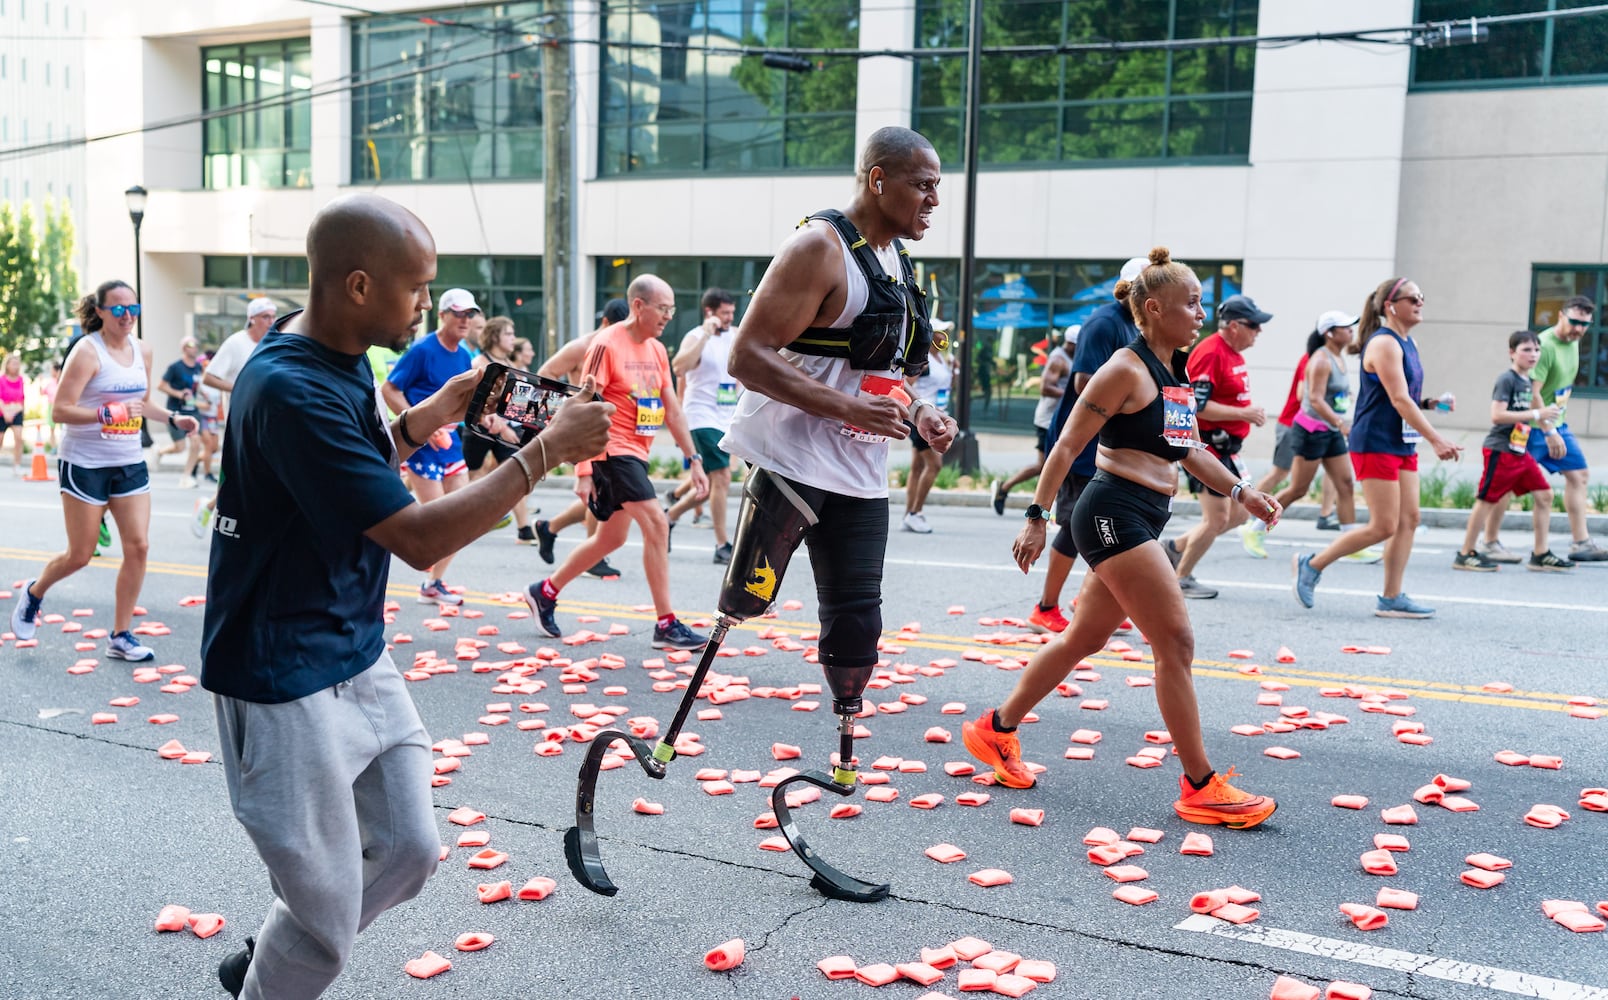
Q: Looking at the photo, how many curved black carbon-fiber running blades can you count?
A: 2